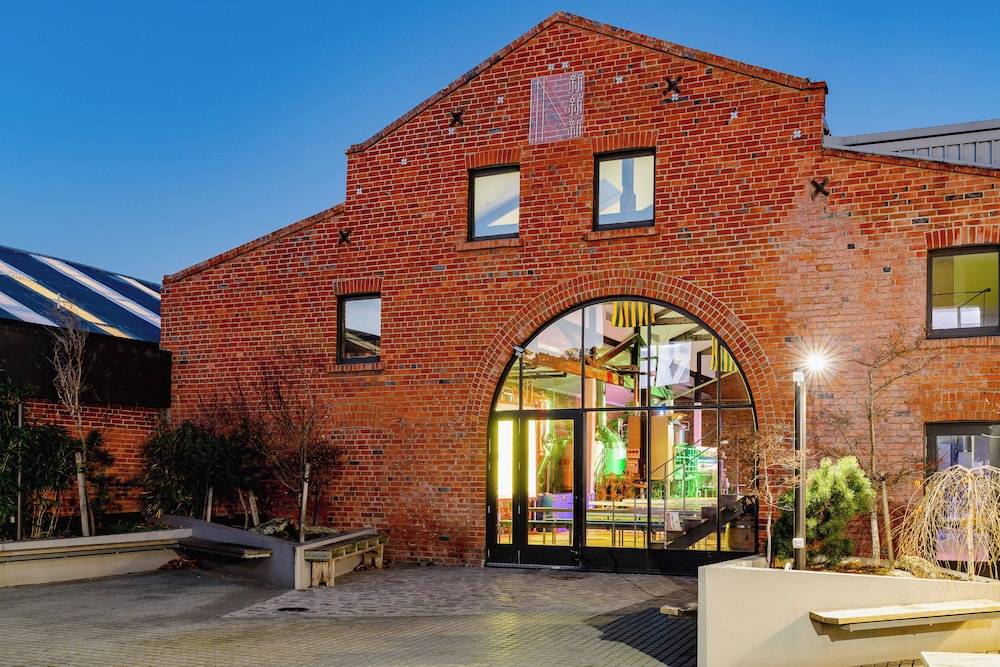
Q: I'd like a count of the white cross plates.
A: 10